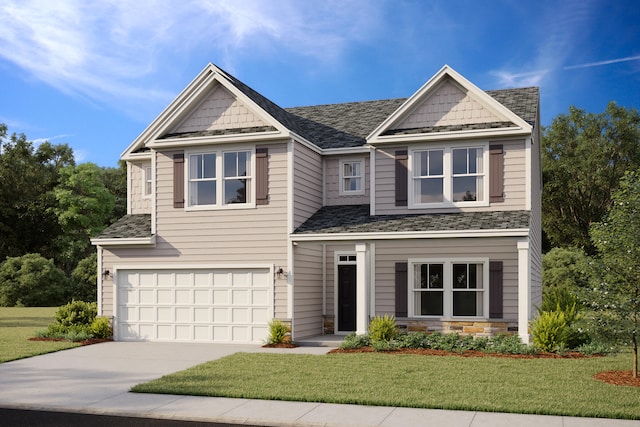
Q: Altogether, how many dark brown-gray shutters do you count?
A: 6